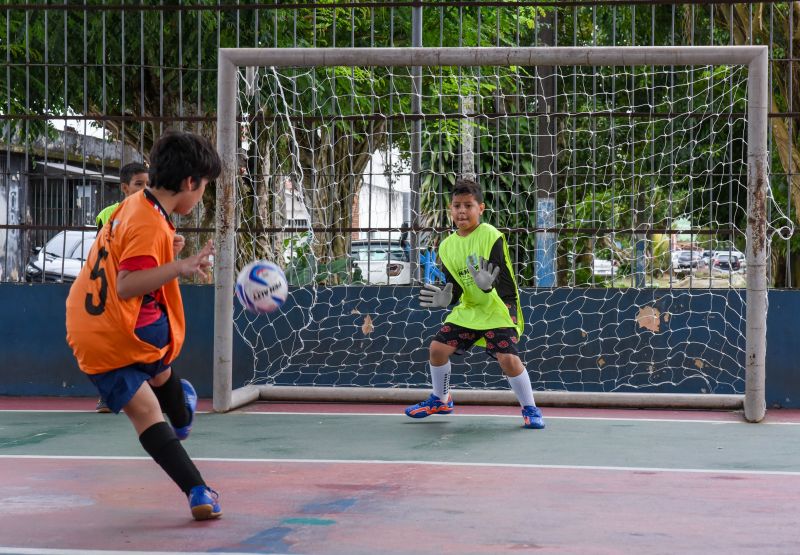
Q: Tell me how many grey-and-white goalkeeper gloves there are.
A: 2